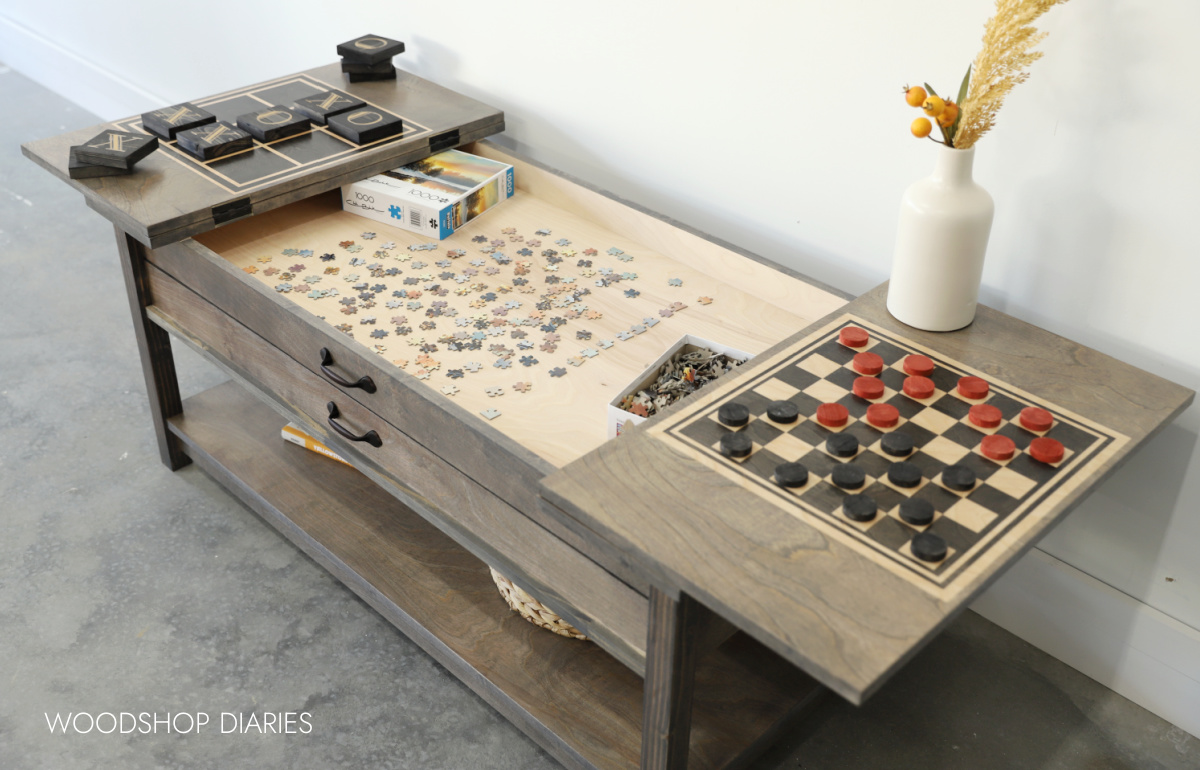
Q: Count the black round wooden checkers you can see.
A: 12